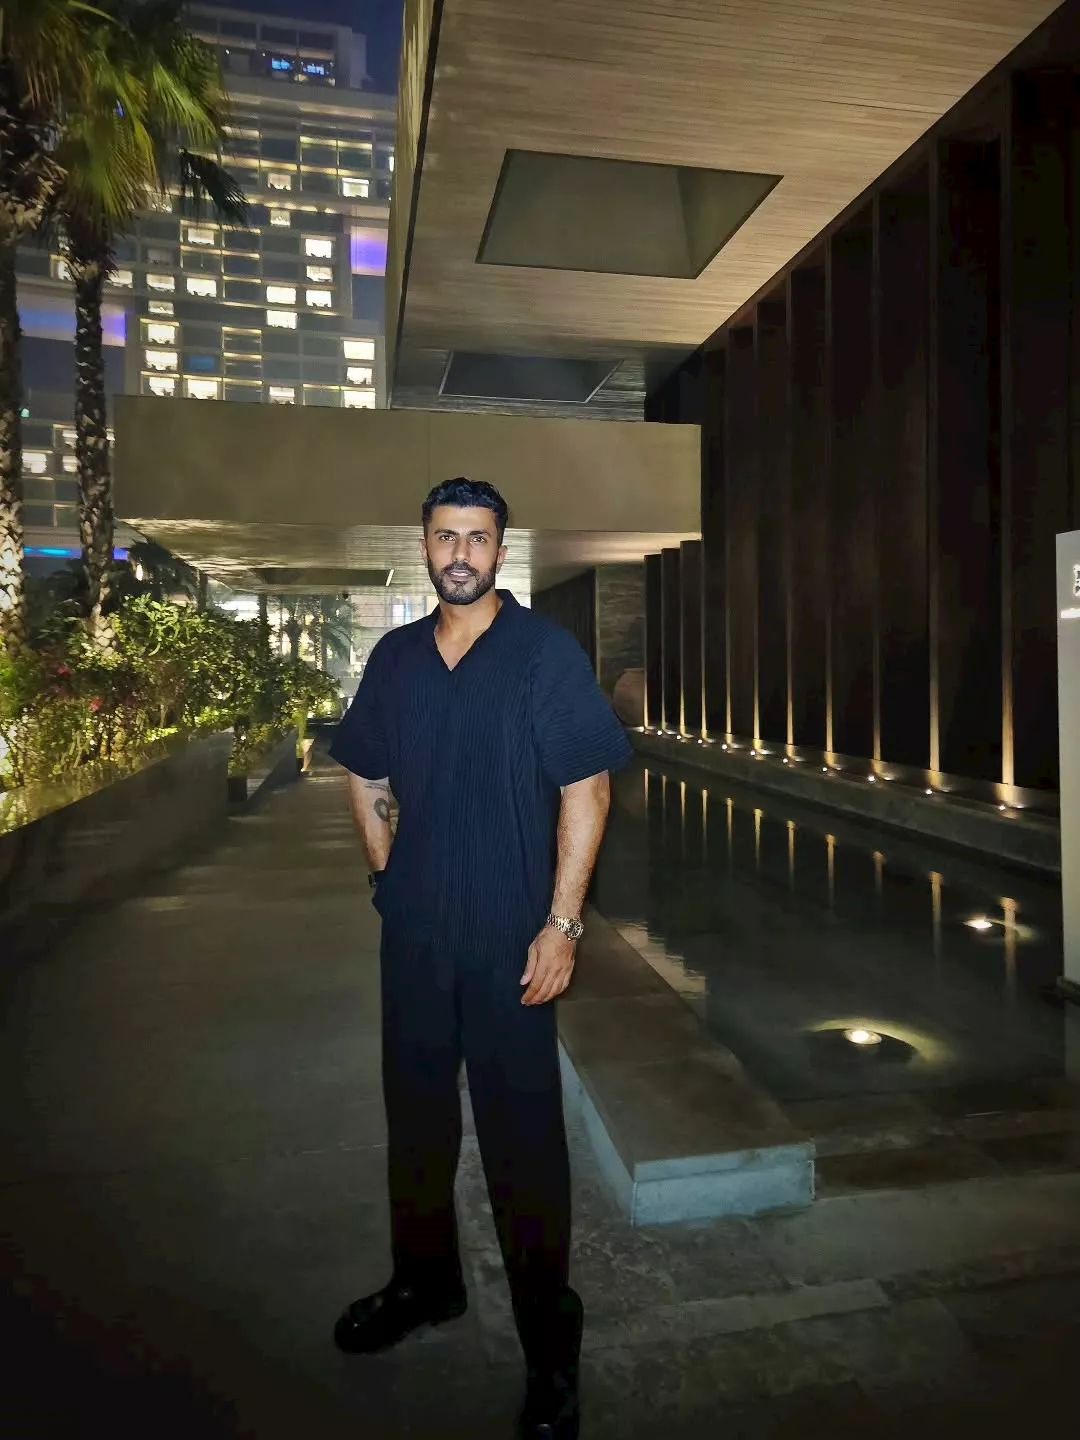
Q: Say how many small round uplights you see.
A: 13